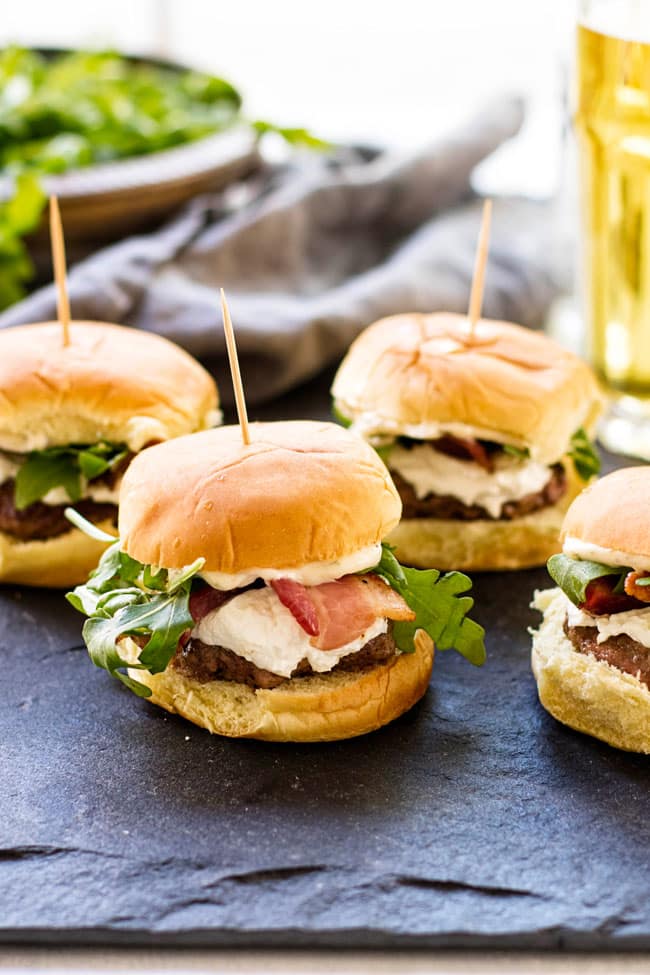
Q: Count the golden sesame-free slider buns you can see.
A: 4